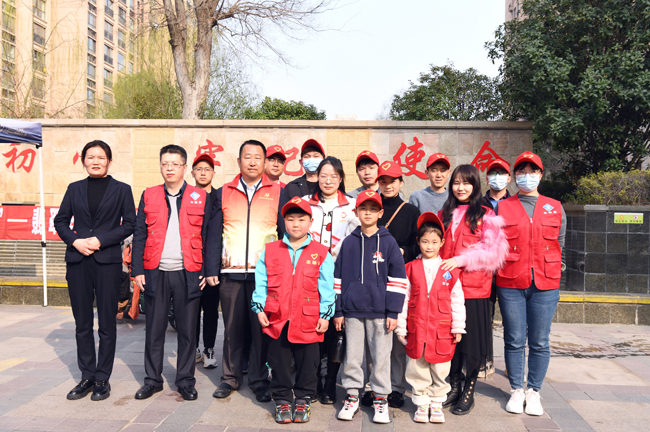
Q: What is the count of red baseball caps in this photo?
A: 11